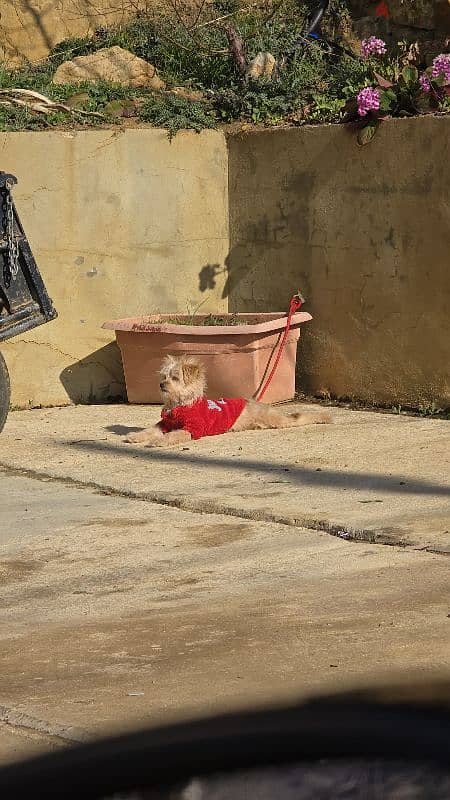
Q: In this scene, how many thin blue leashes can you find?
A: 0